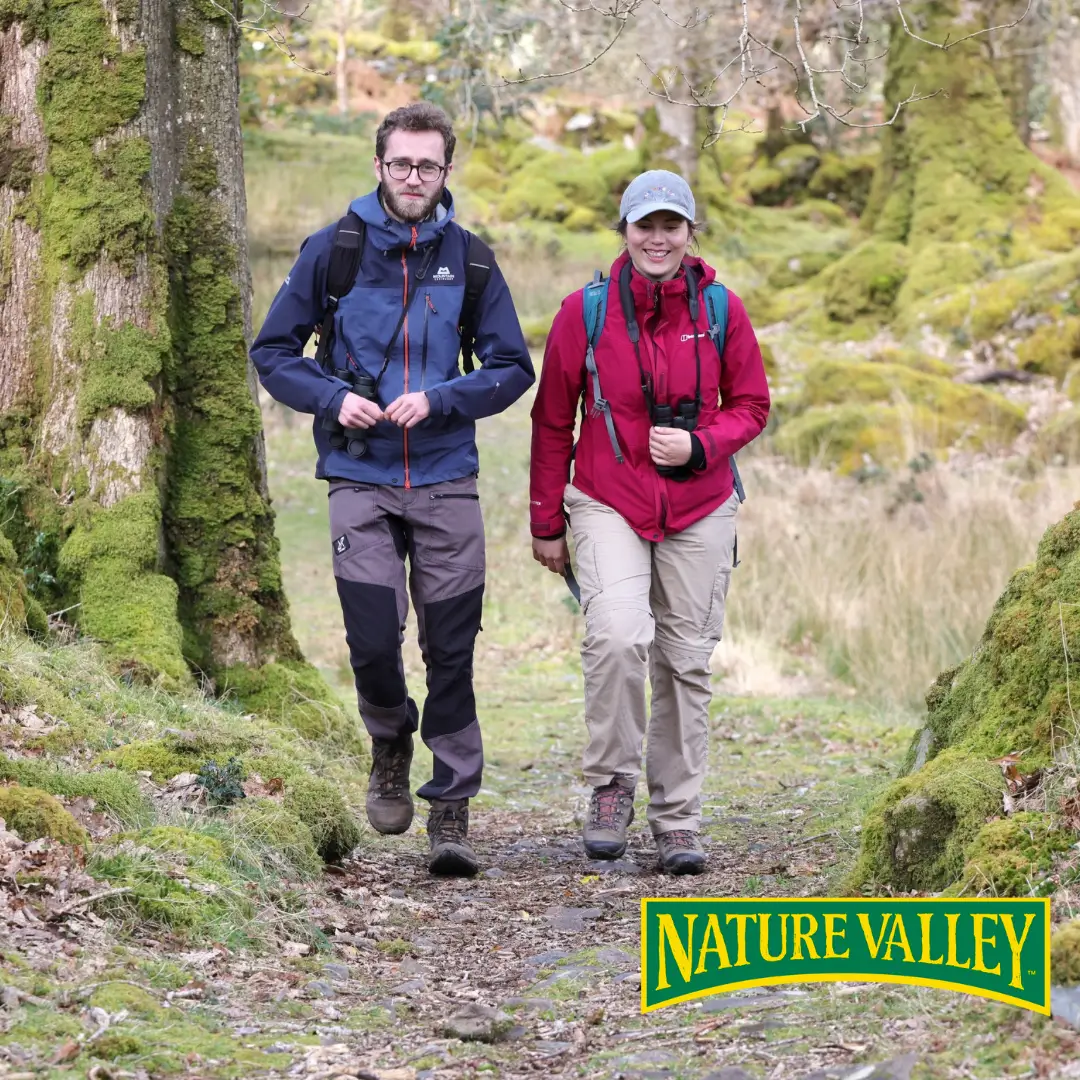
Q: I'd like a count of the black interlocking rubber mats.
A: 0